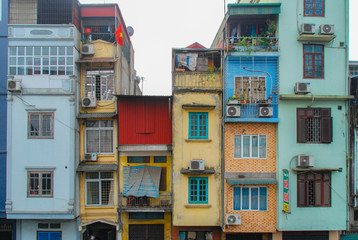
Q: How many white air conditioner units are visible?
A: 12